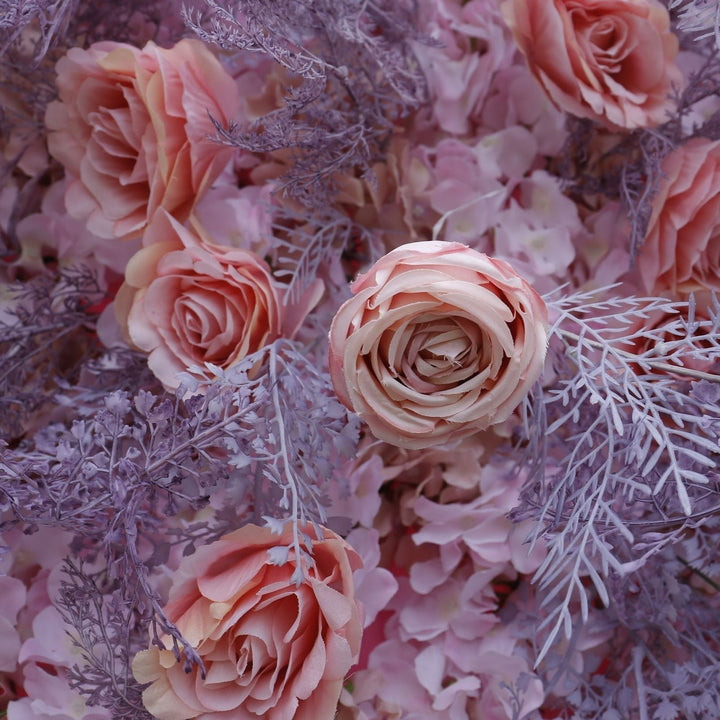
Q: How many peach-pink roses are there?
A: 6